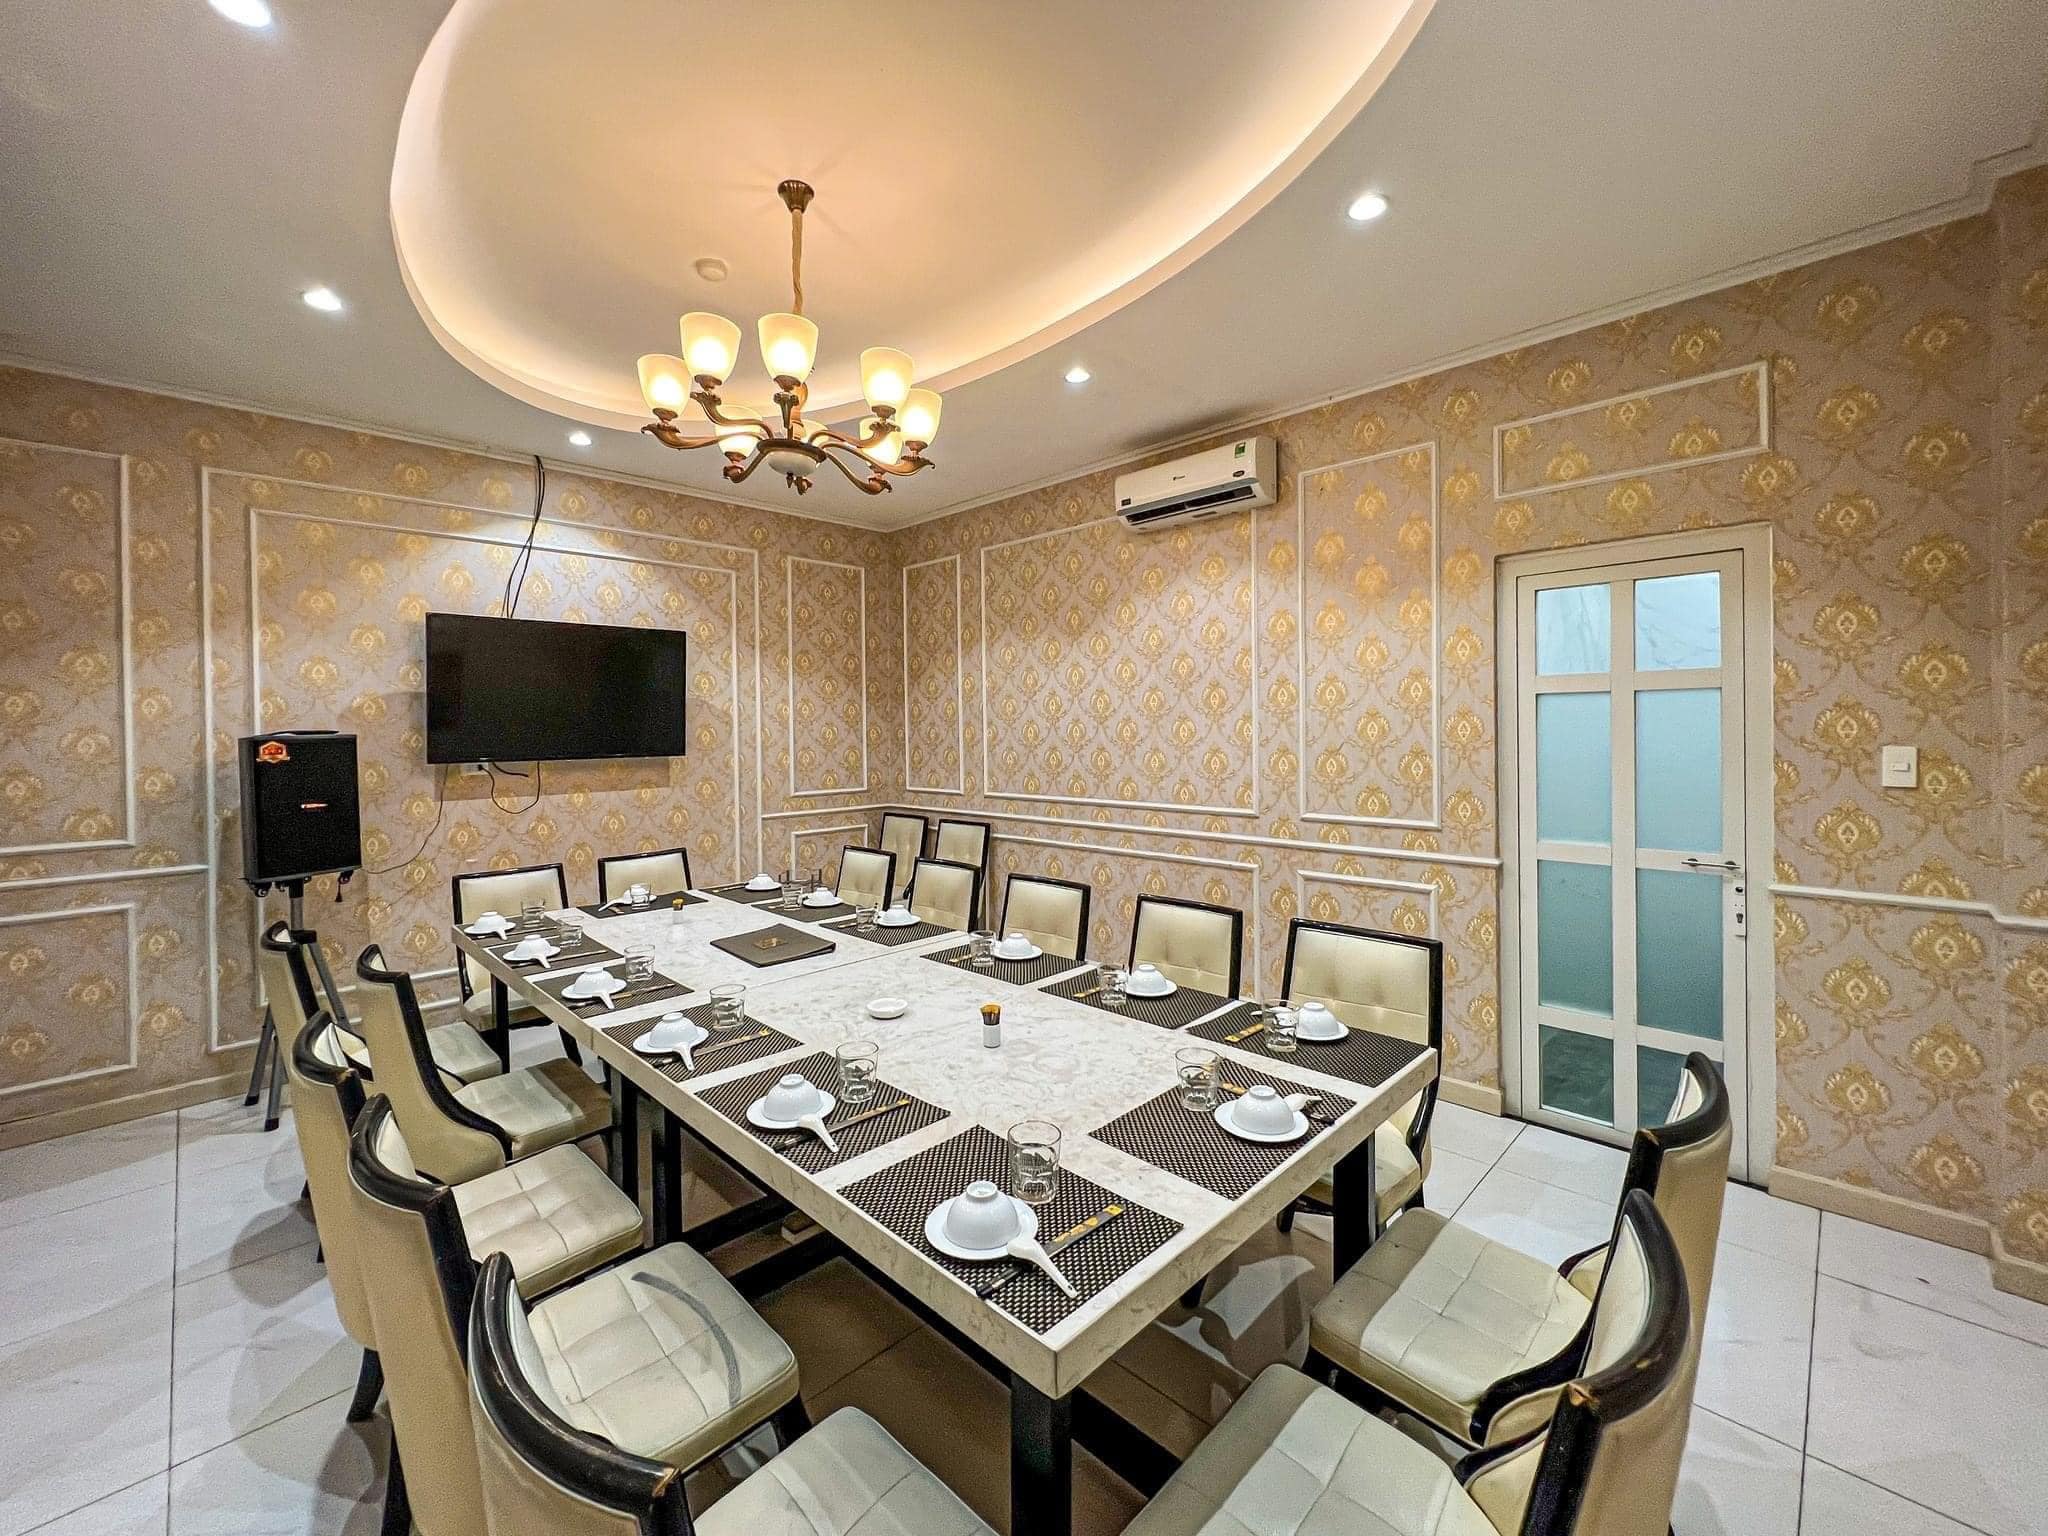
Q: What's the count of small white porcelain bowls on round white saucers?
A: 14